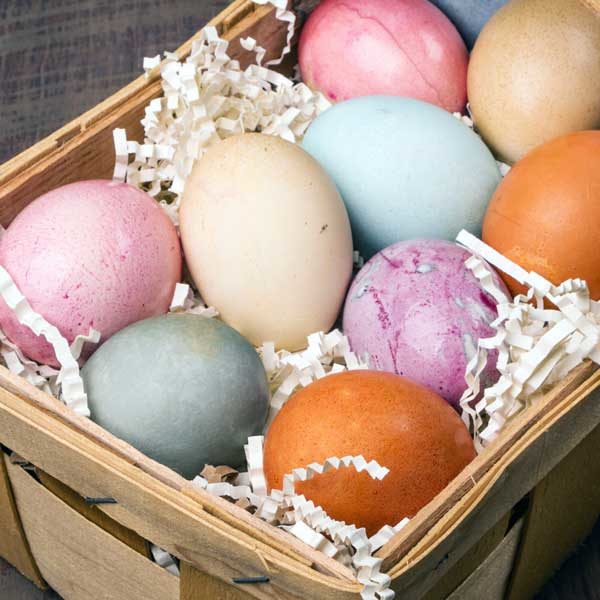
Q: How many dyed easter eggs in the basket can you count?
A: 10